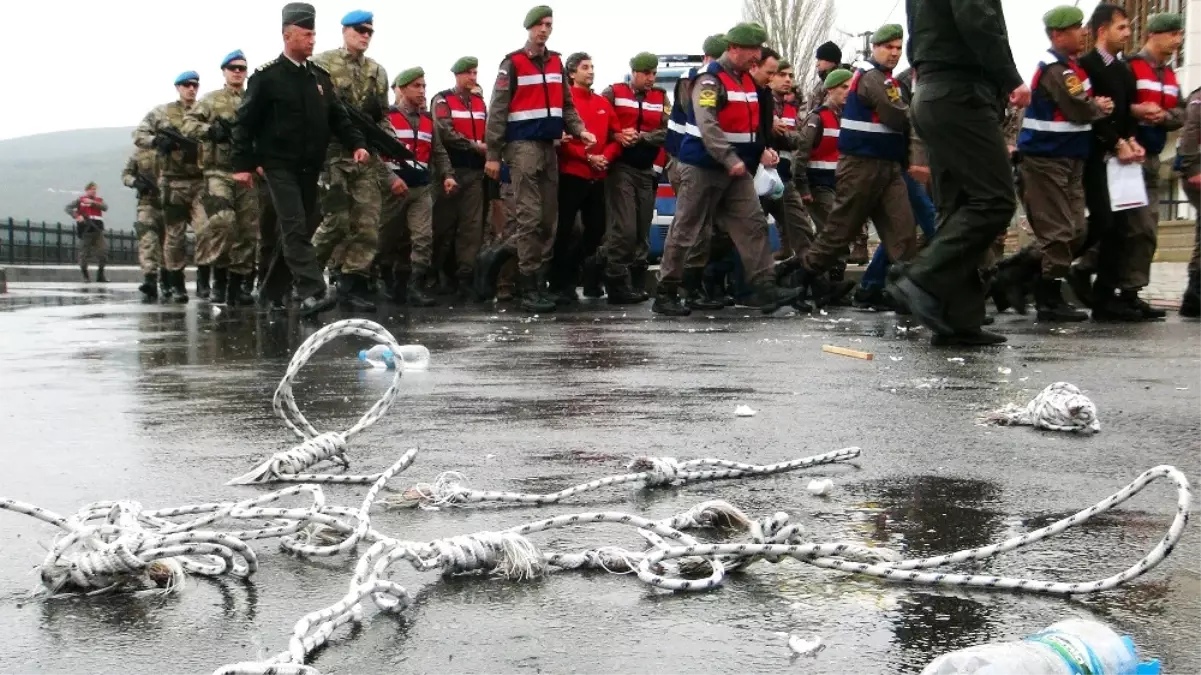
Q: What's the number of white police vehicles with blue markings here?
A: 1